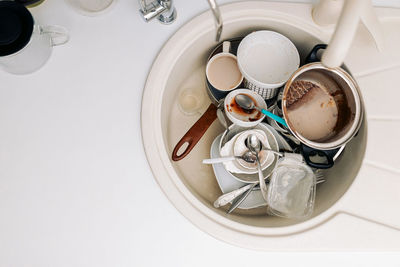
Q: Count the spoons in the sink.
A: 4